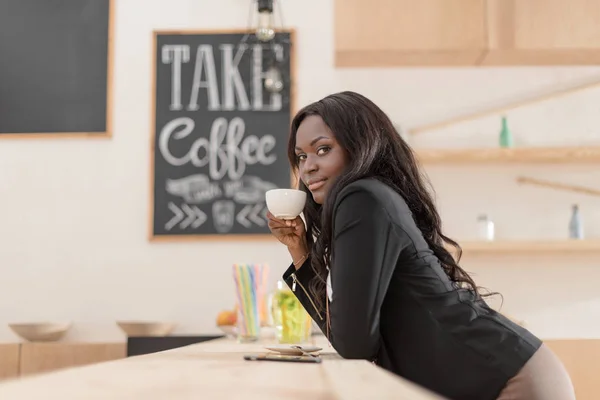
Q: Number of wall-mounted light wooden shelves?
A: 2